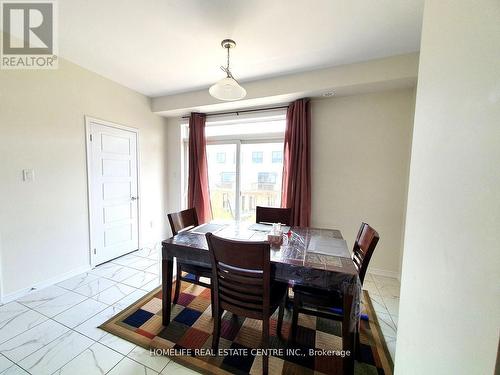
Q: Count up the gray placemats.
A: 3